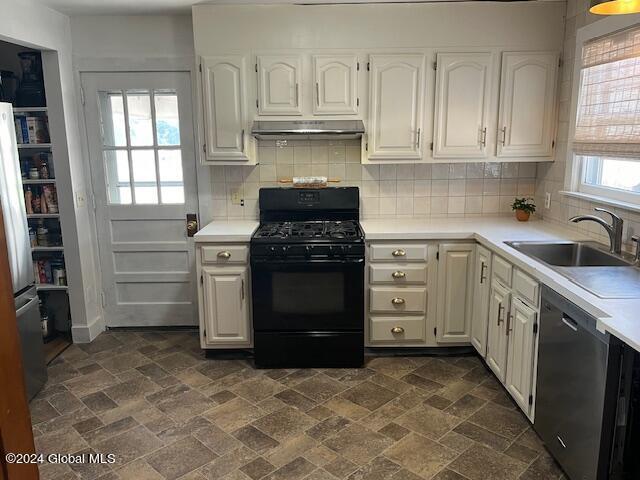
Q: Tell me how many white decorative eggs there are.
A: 0